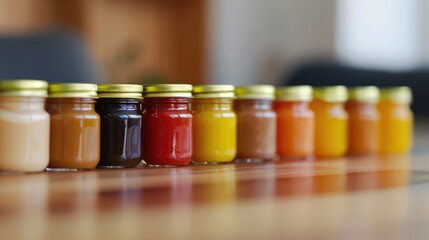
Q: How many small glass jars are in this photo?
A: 10